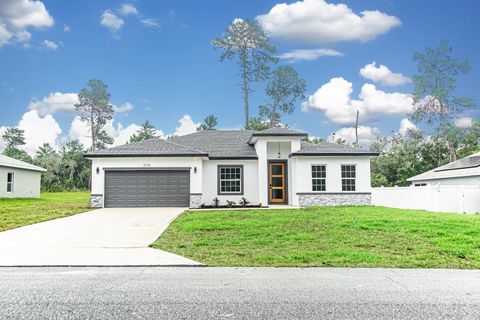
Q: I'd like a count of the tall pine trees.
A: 4